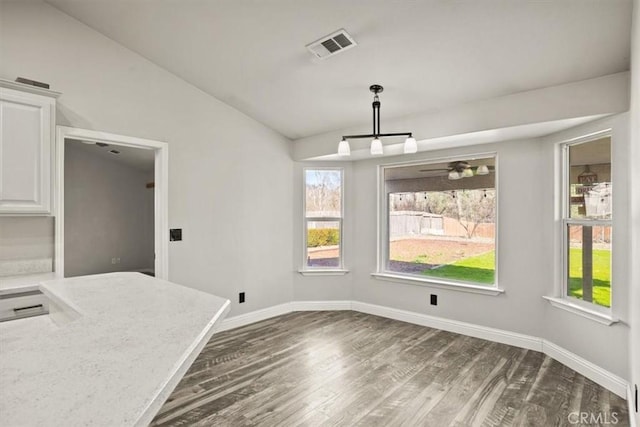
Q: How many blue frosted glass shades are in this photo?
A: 0